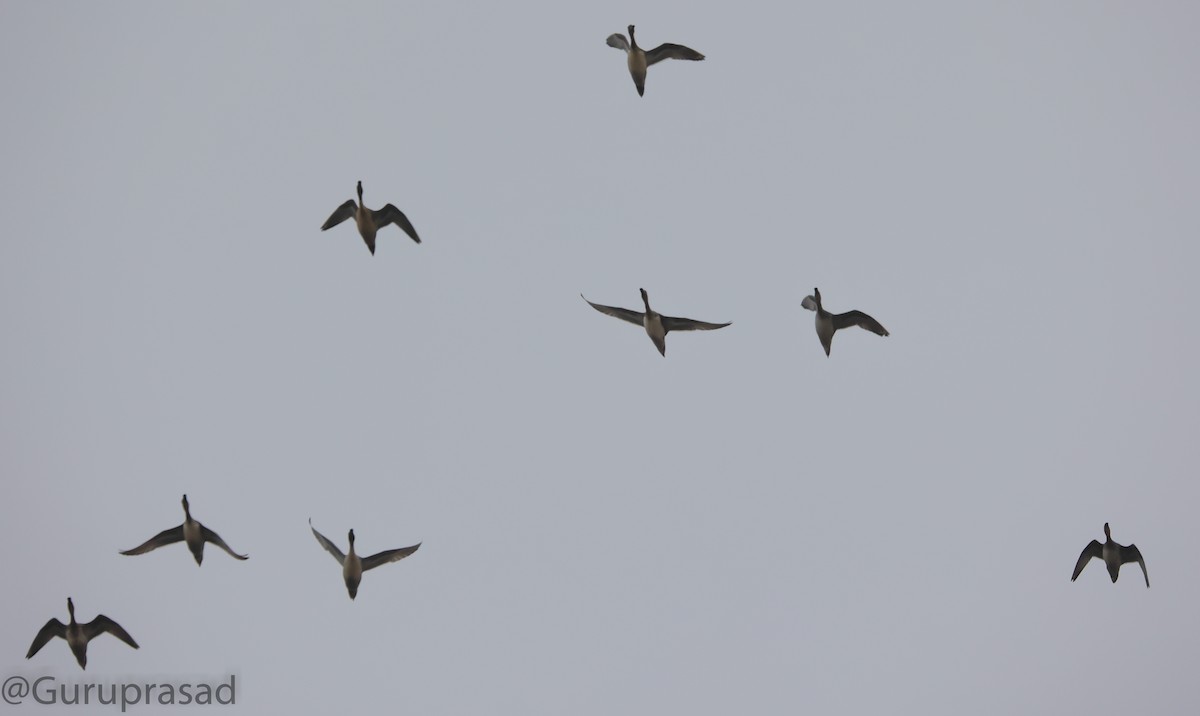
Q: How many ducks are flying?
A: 8